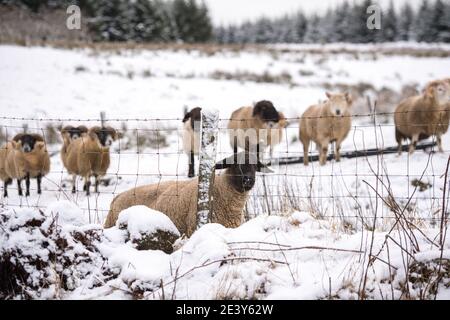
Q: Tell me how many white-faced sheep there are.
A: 2